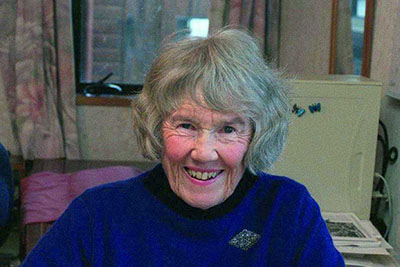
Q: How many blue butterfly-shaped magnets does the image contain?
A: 2